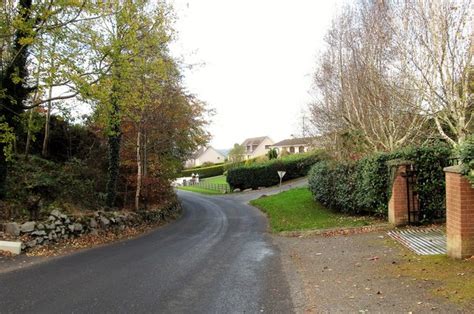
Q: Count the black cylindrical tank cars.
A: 0